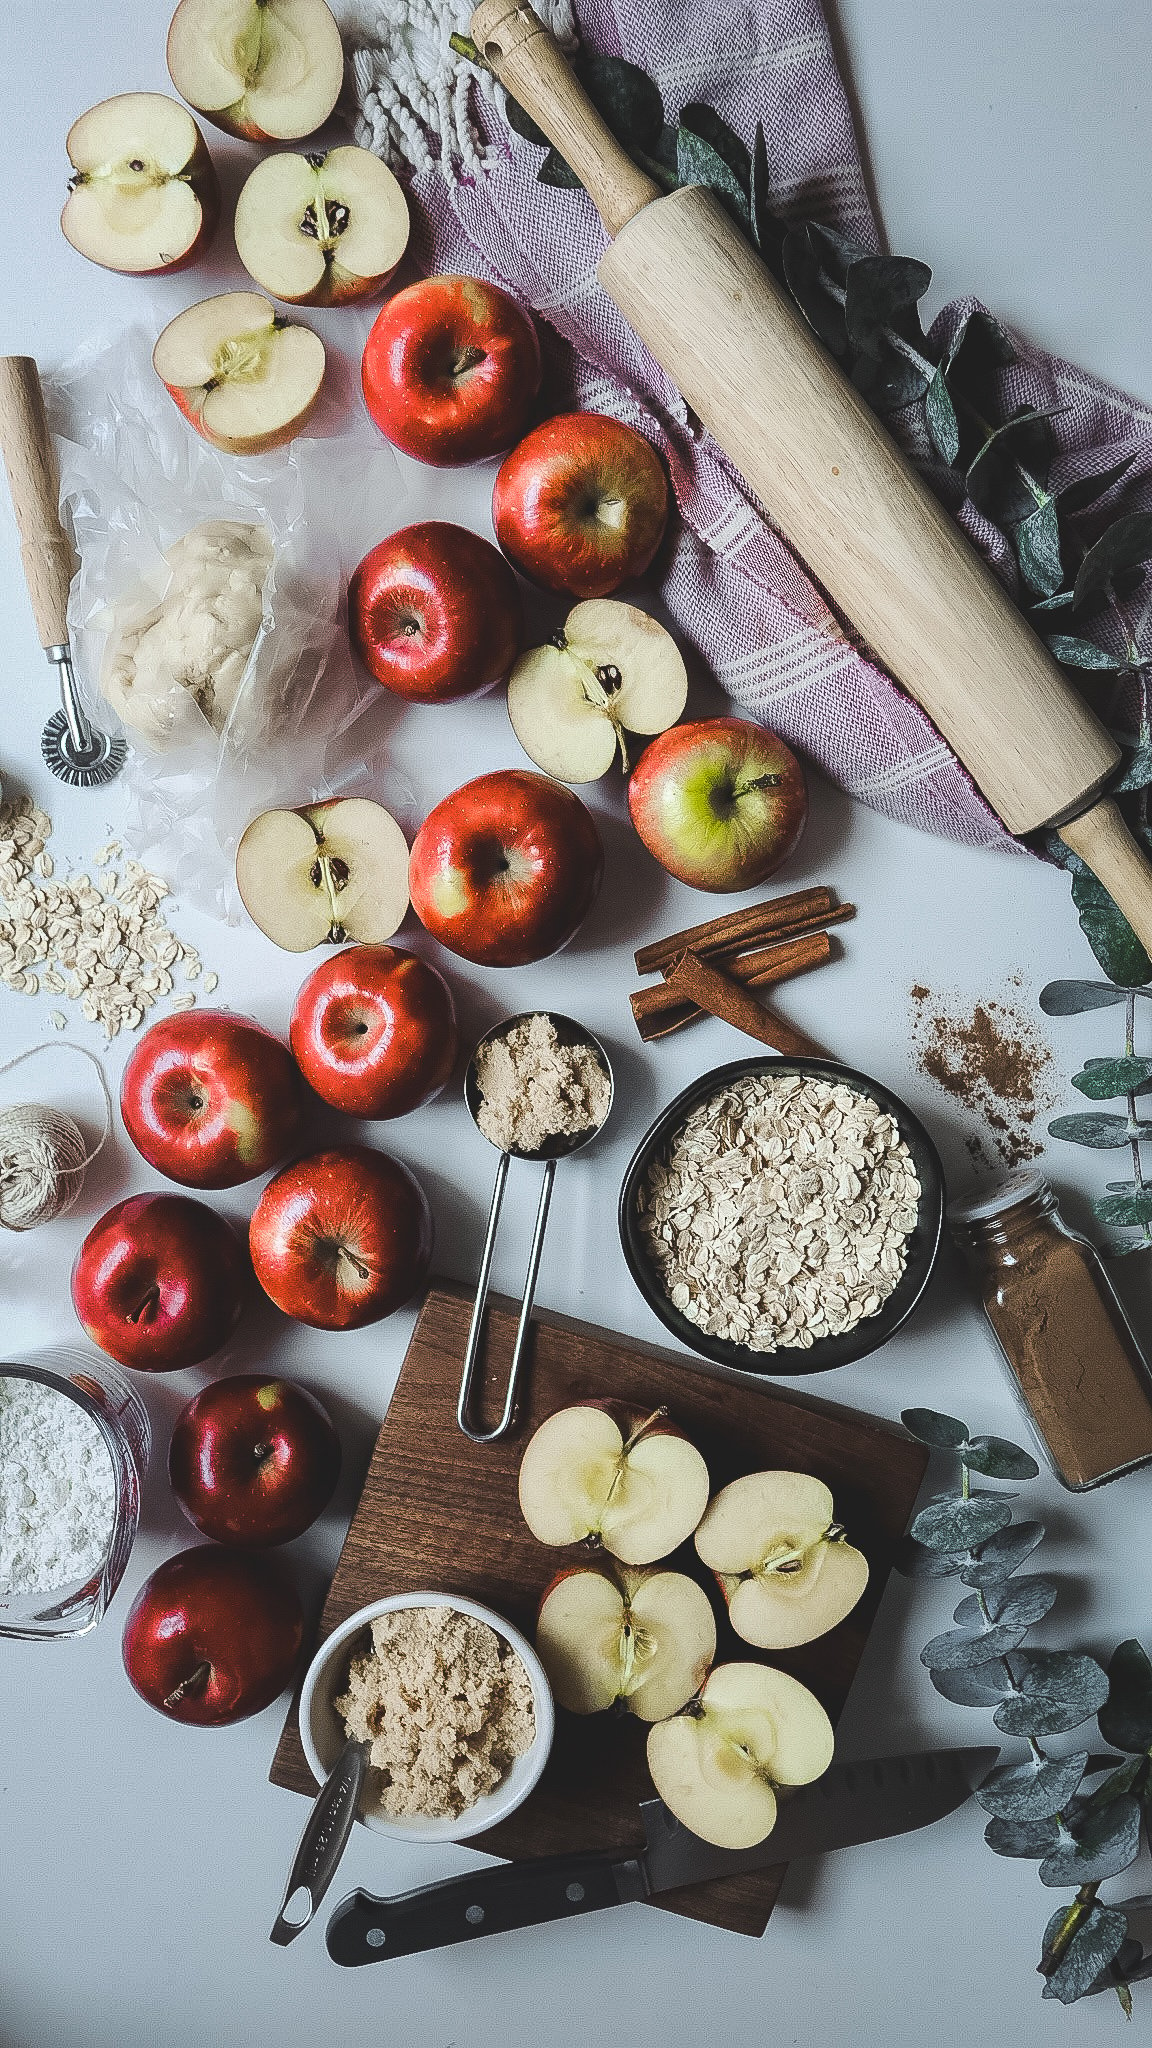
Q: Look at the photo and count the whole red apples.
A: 11